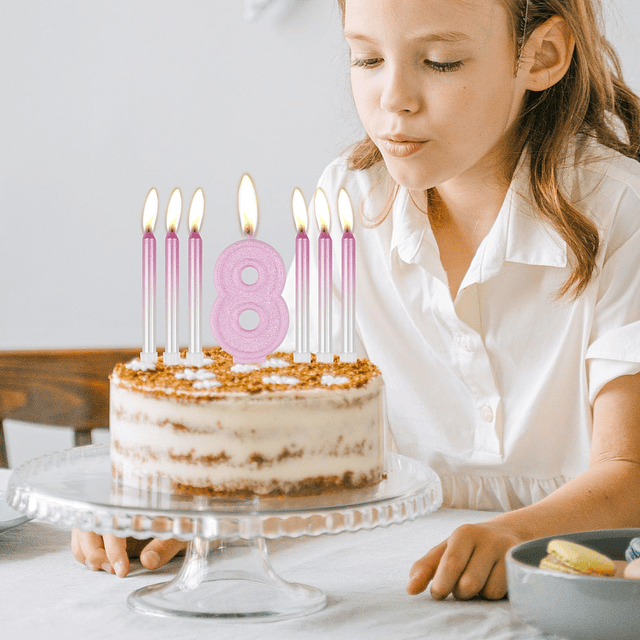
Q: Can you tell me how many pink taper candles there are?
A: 6